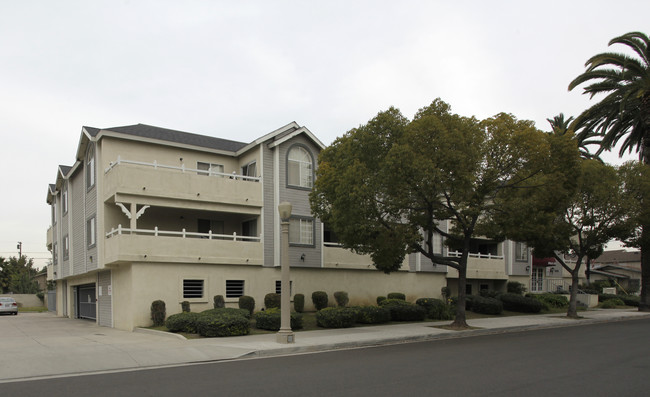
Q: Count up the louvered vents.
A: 3